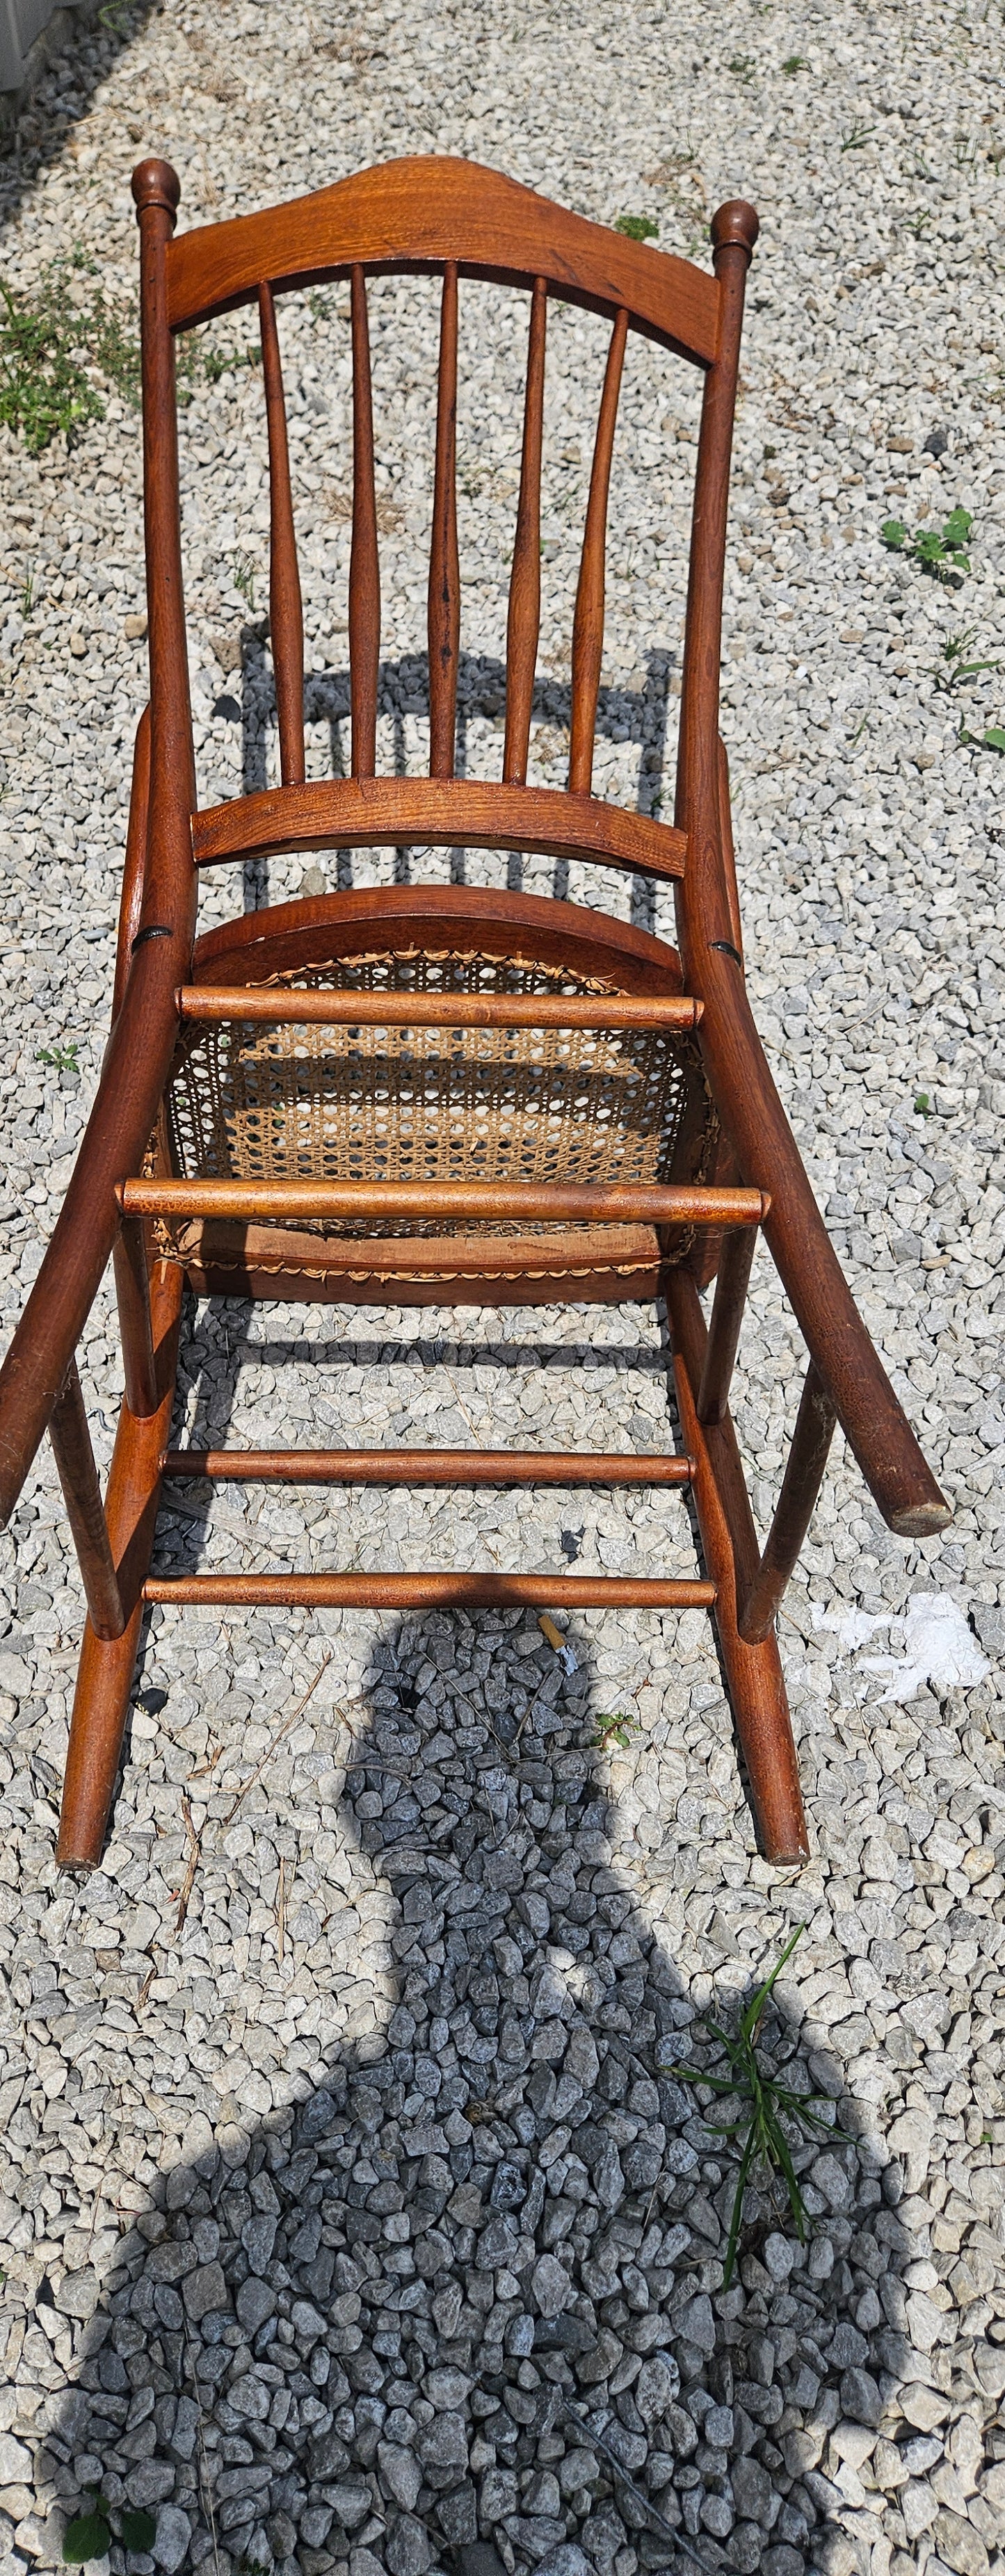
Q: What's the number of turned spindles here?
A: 5